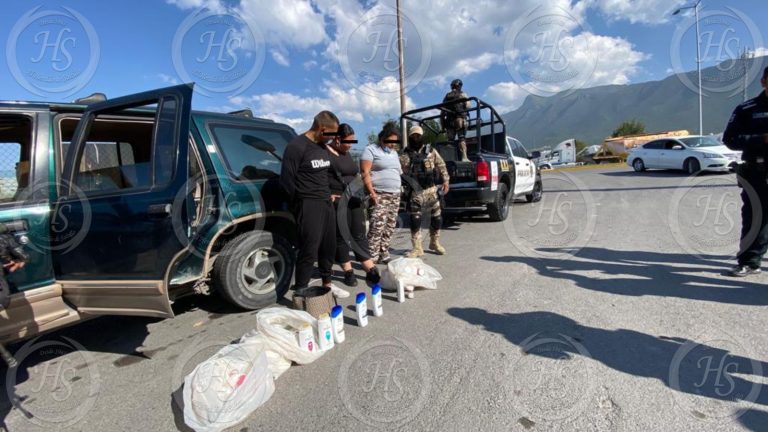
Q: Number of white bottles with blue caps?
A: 3